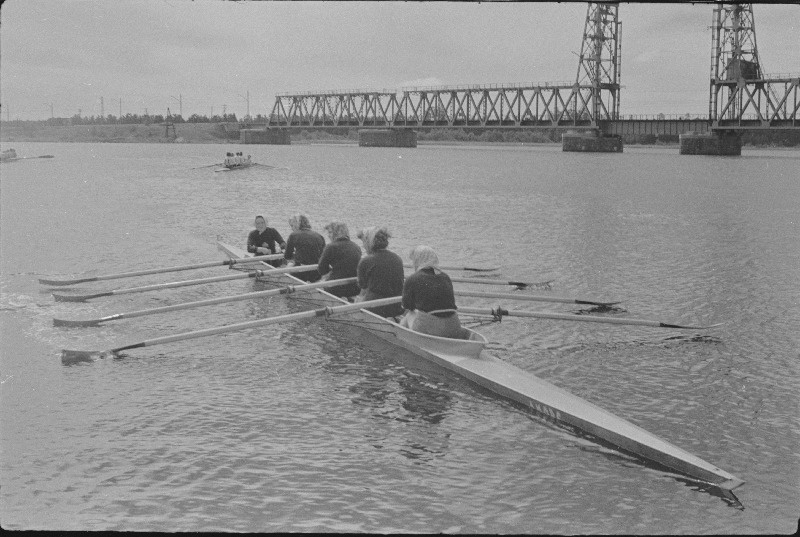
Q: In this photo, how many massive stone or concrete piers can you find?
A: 4